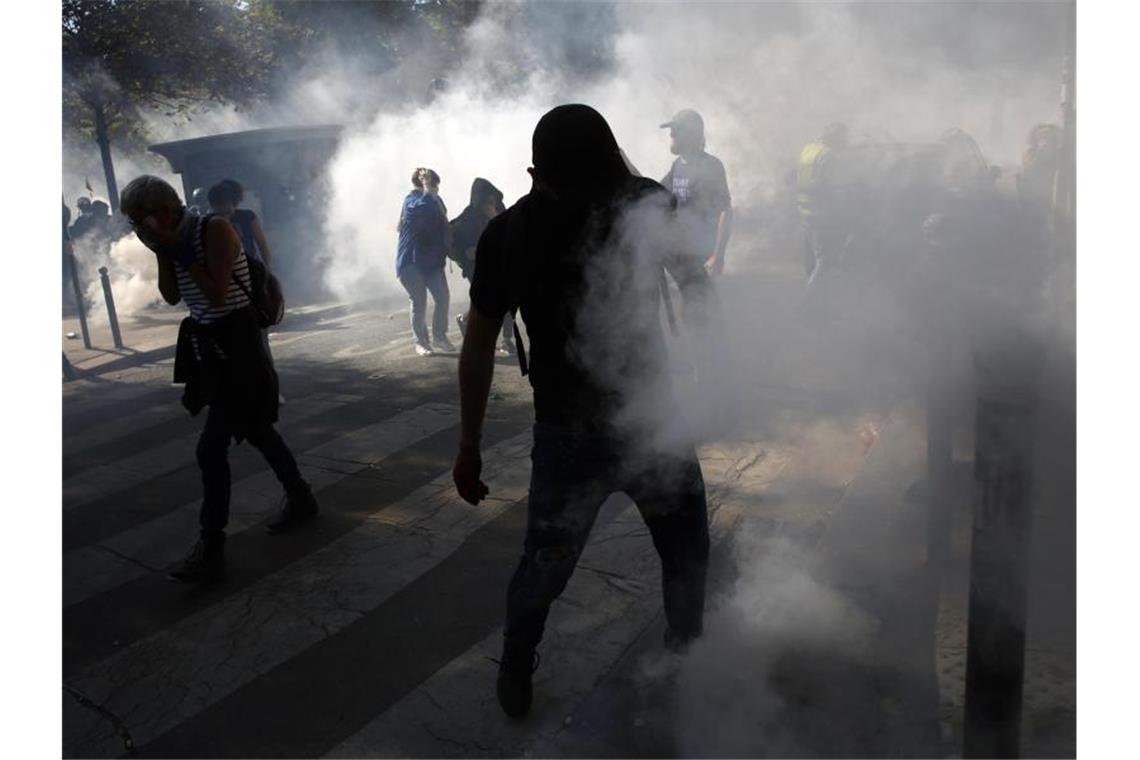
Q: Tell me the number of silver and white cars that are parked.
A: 0